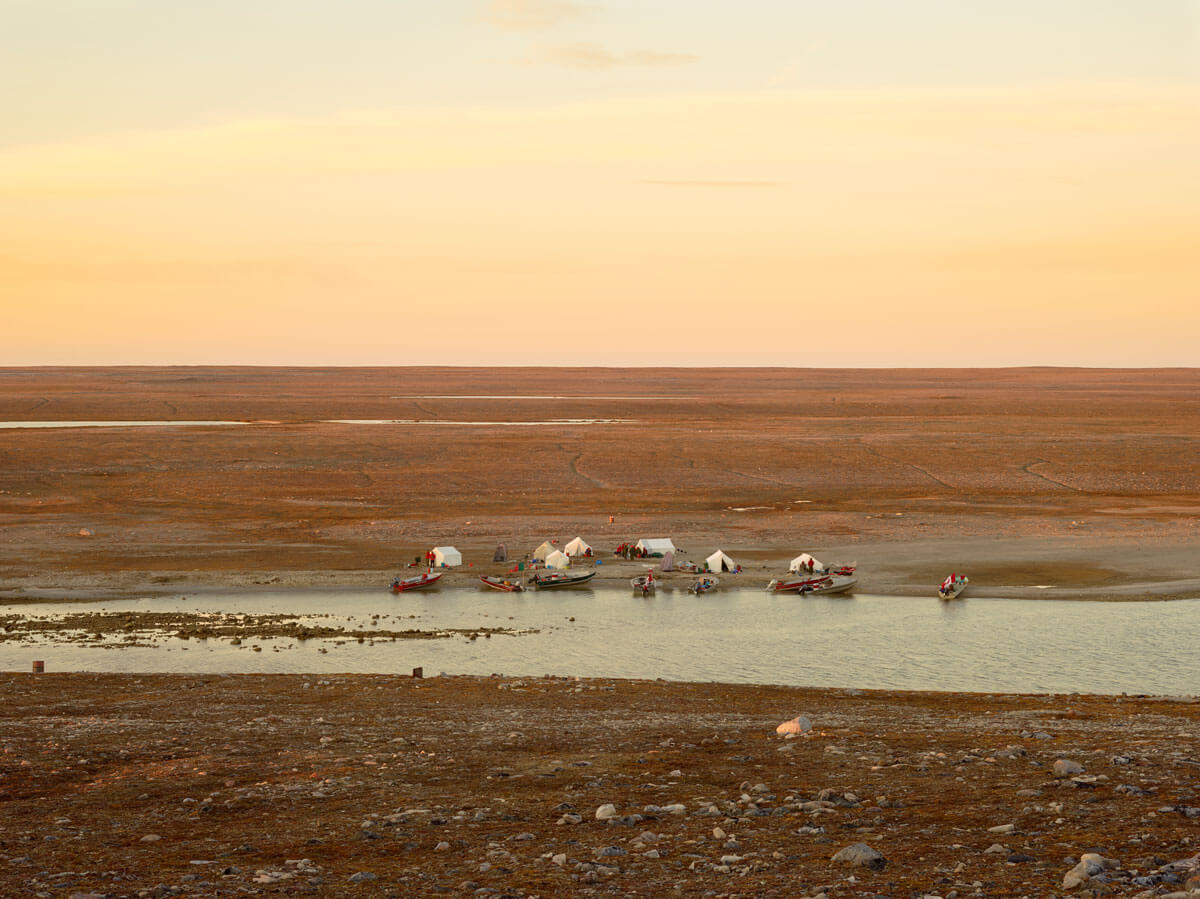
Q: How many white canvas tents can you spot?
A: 7